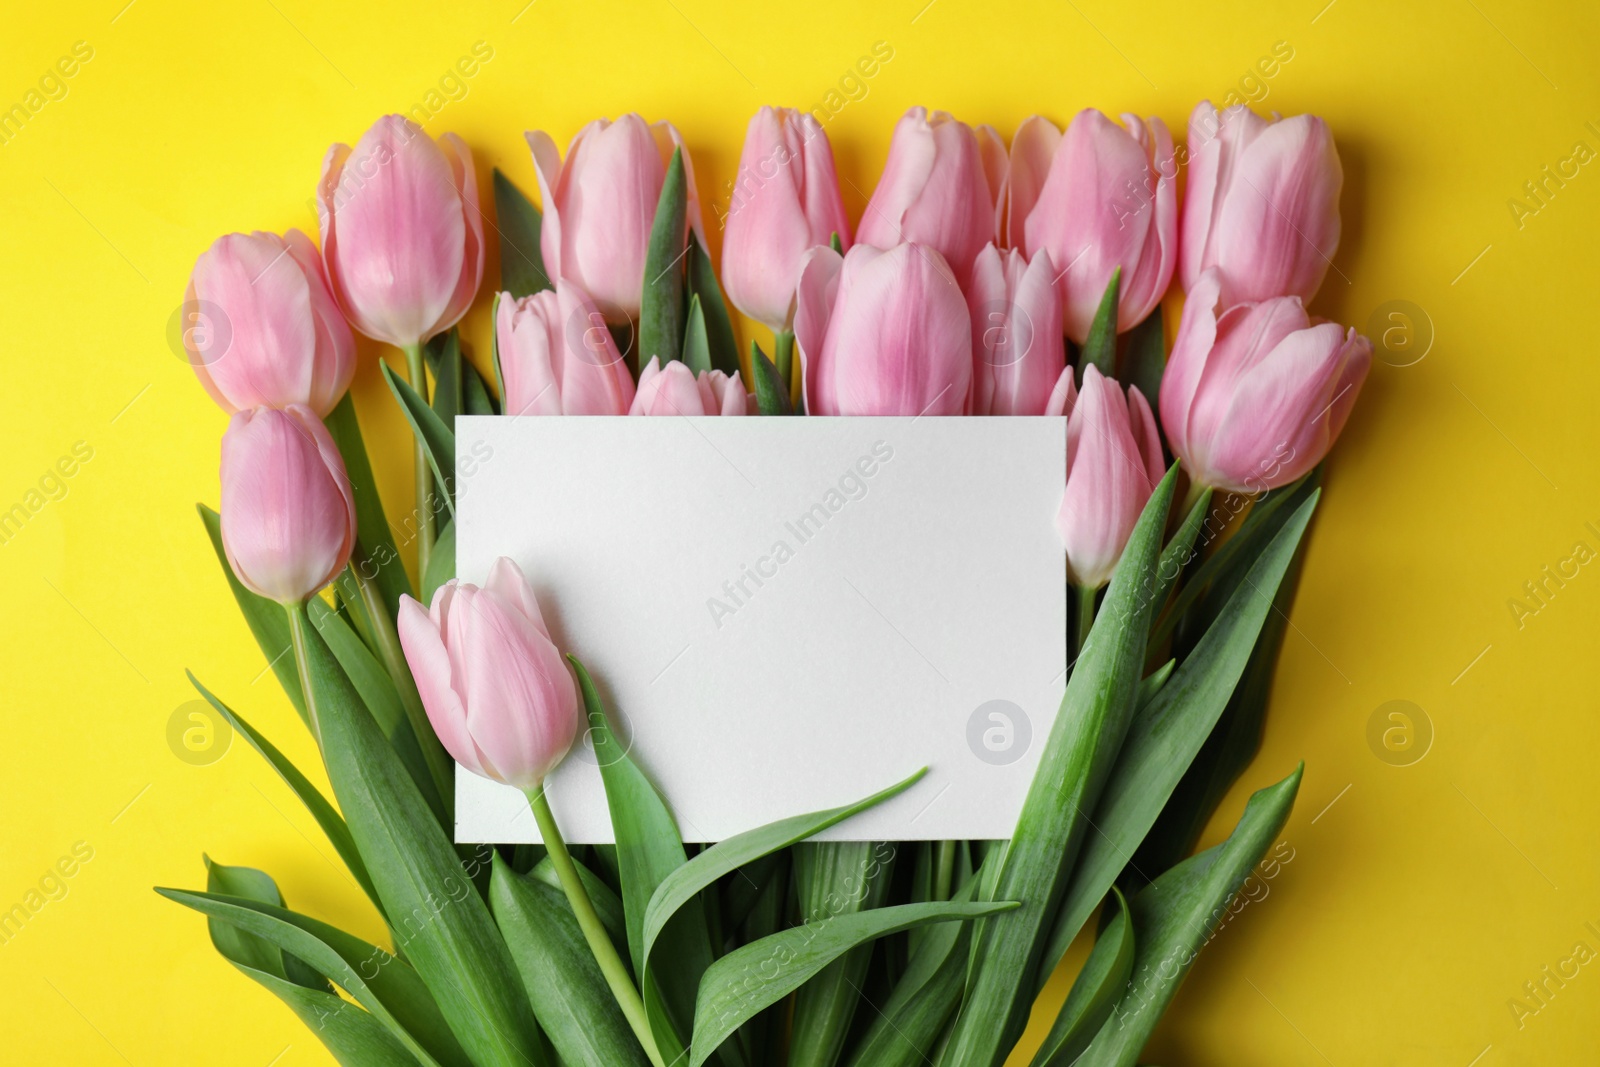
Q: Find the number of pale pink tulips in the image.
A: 15